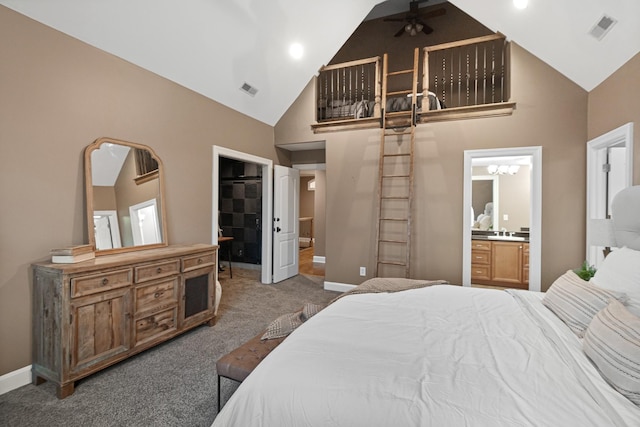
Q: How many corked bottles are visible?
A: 0